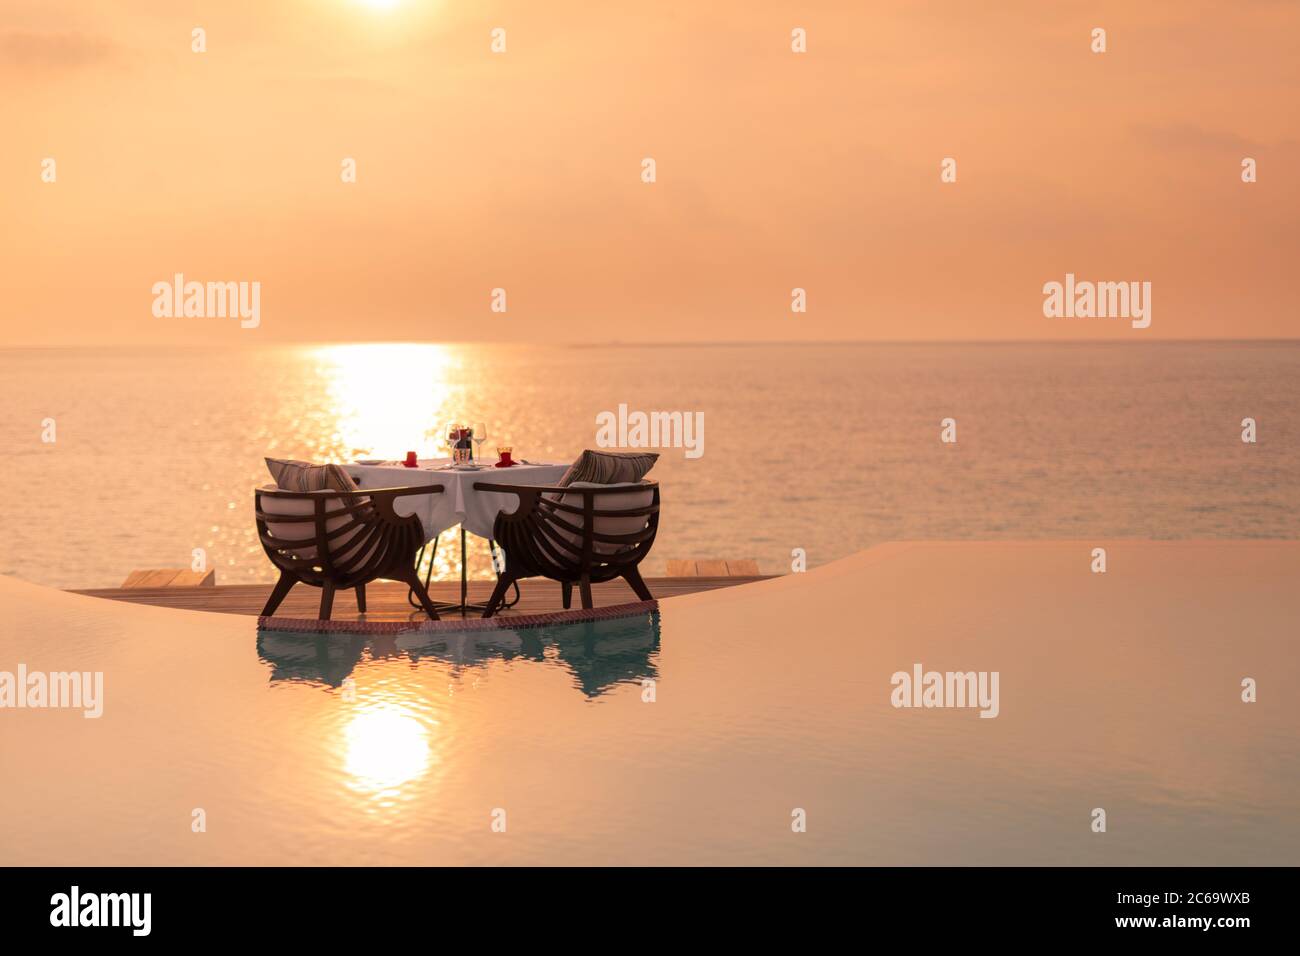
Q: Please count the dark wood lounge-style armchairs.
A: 2